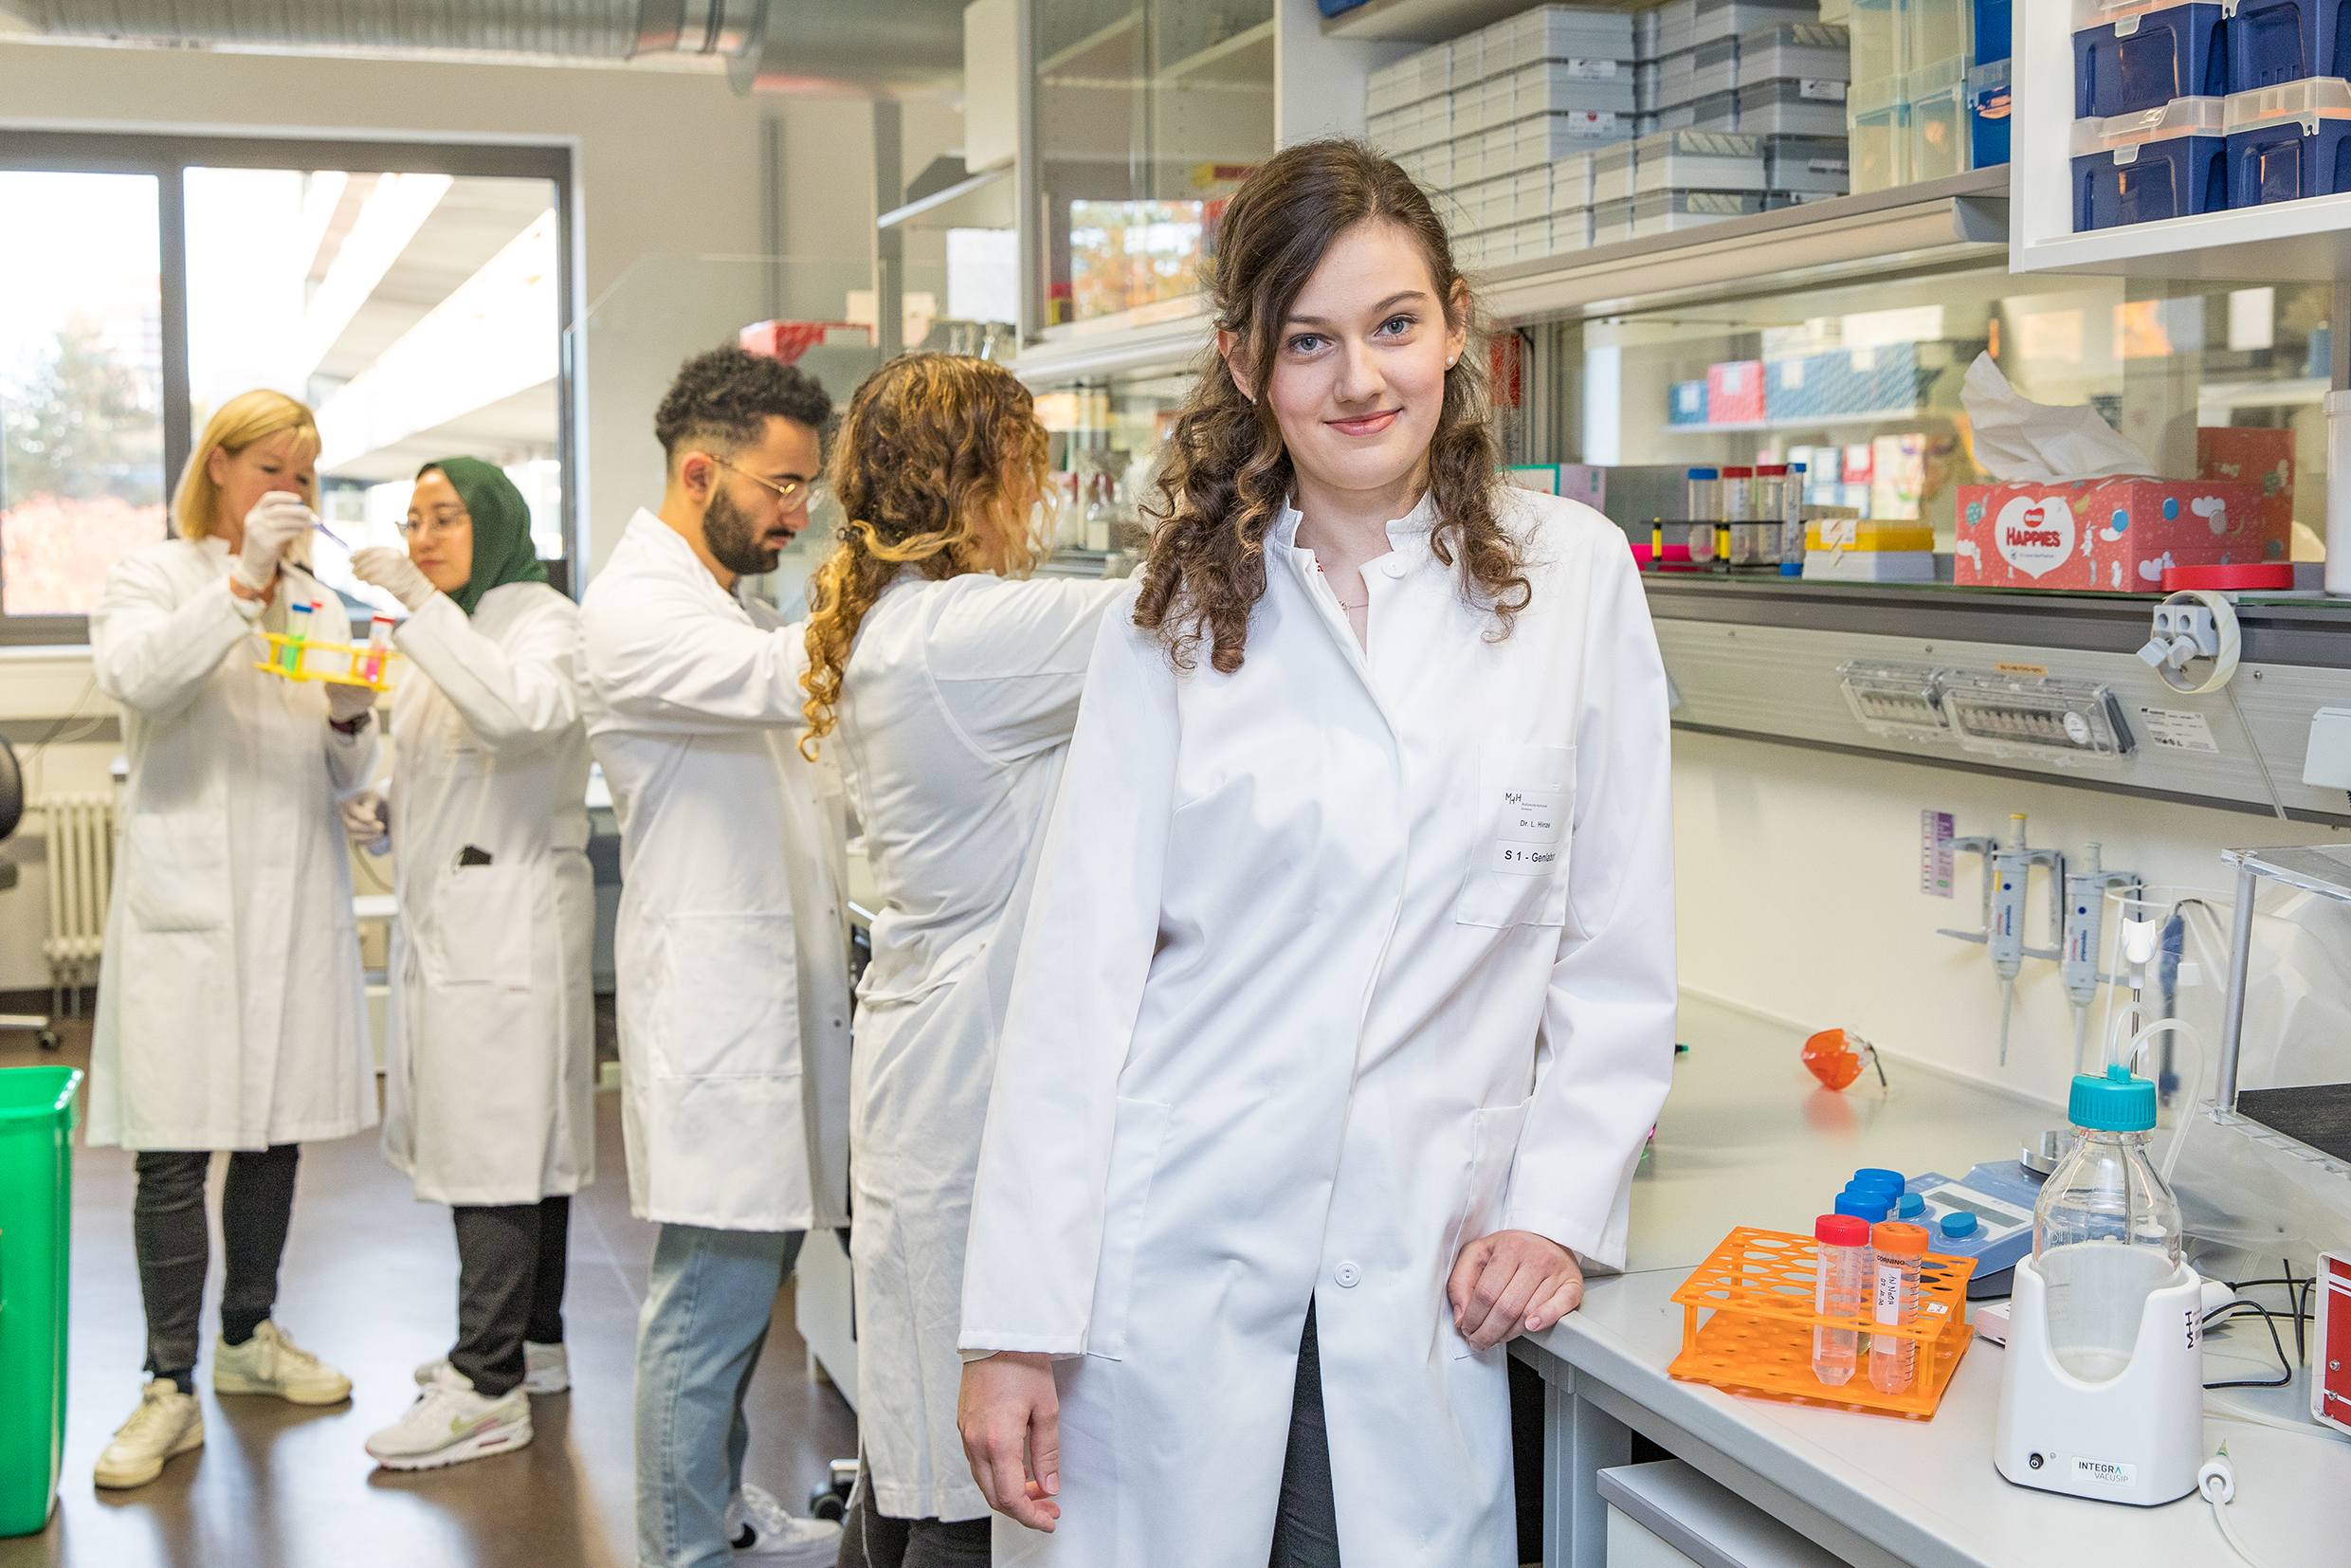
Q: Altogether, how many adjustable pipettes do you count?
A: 2